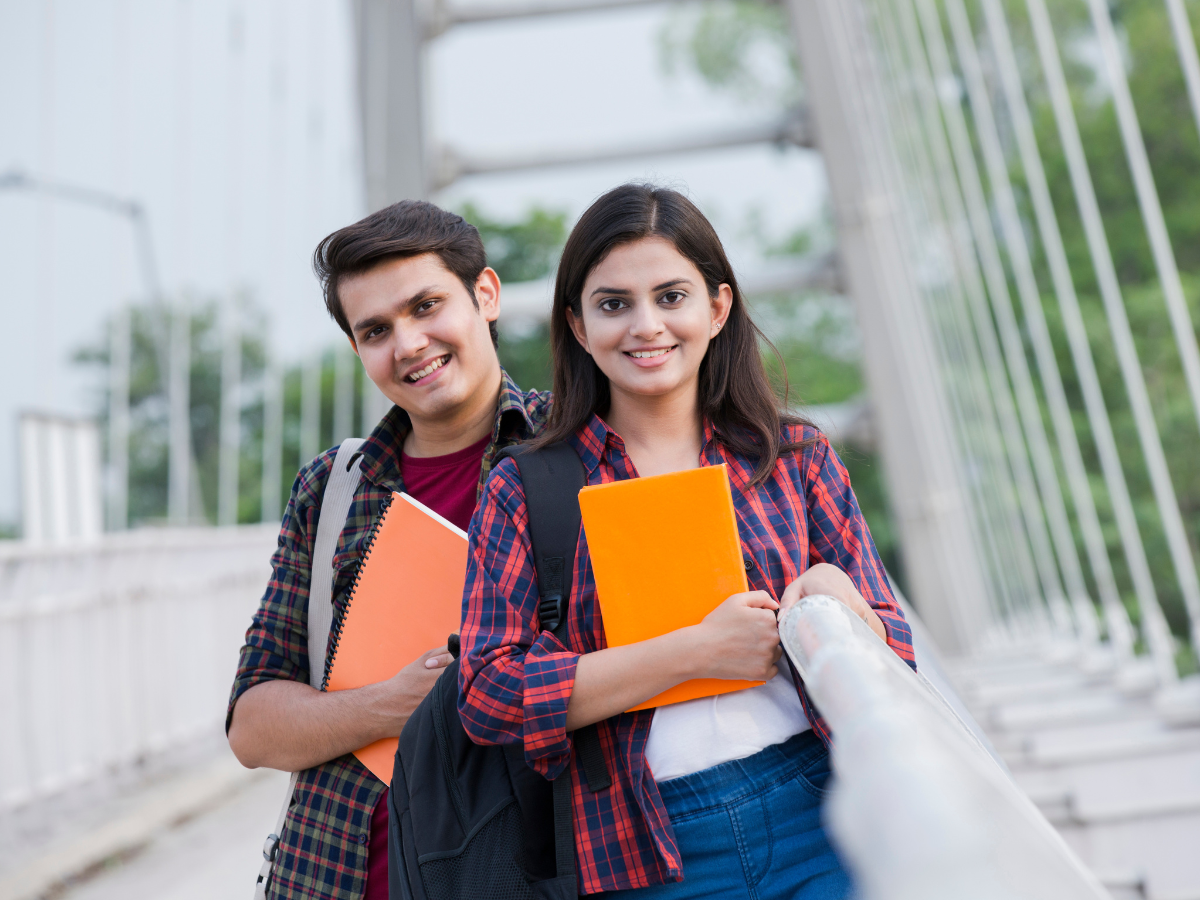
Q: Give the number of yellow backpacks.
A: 0